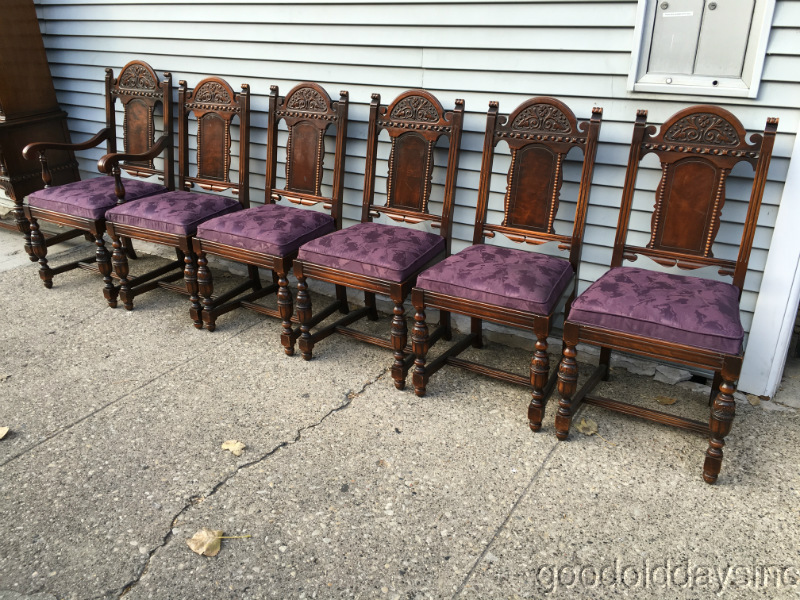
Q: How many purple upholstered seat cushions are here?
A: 6